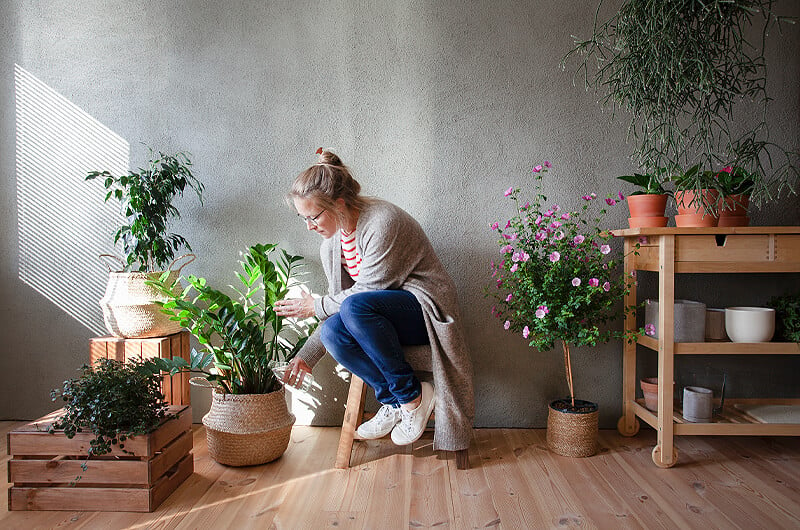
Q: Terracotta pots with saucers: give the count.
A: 3